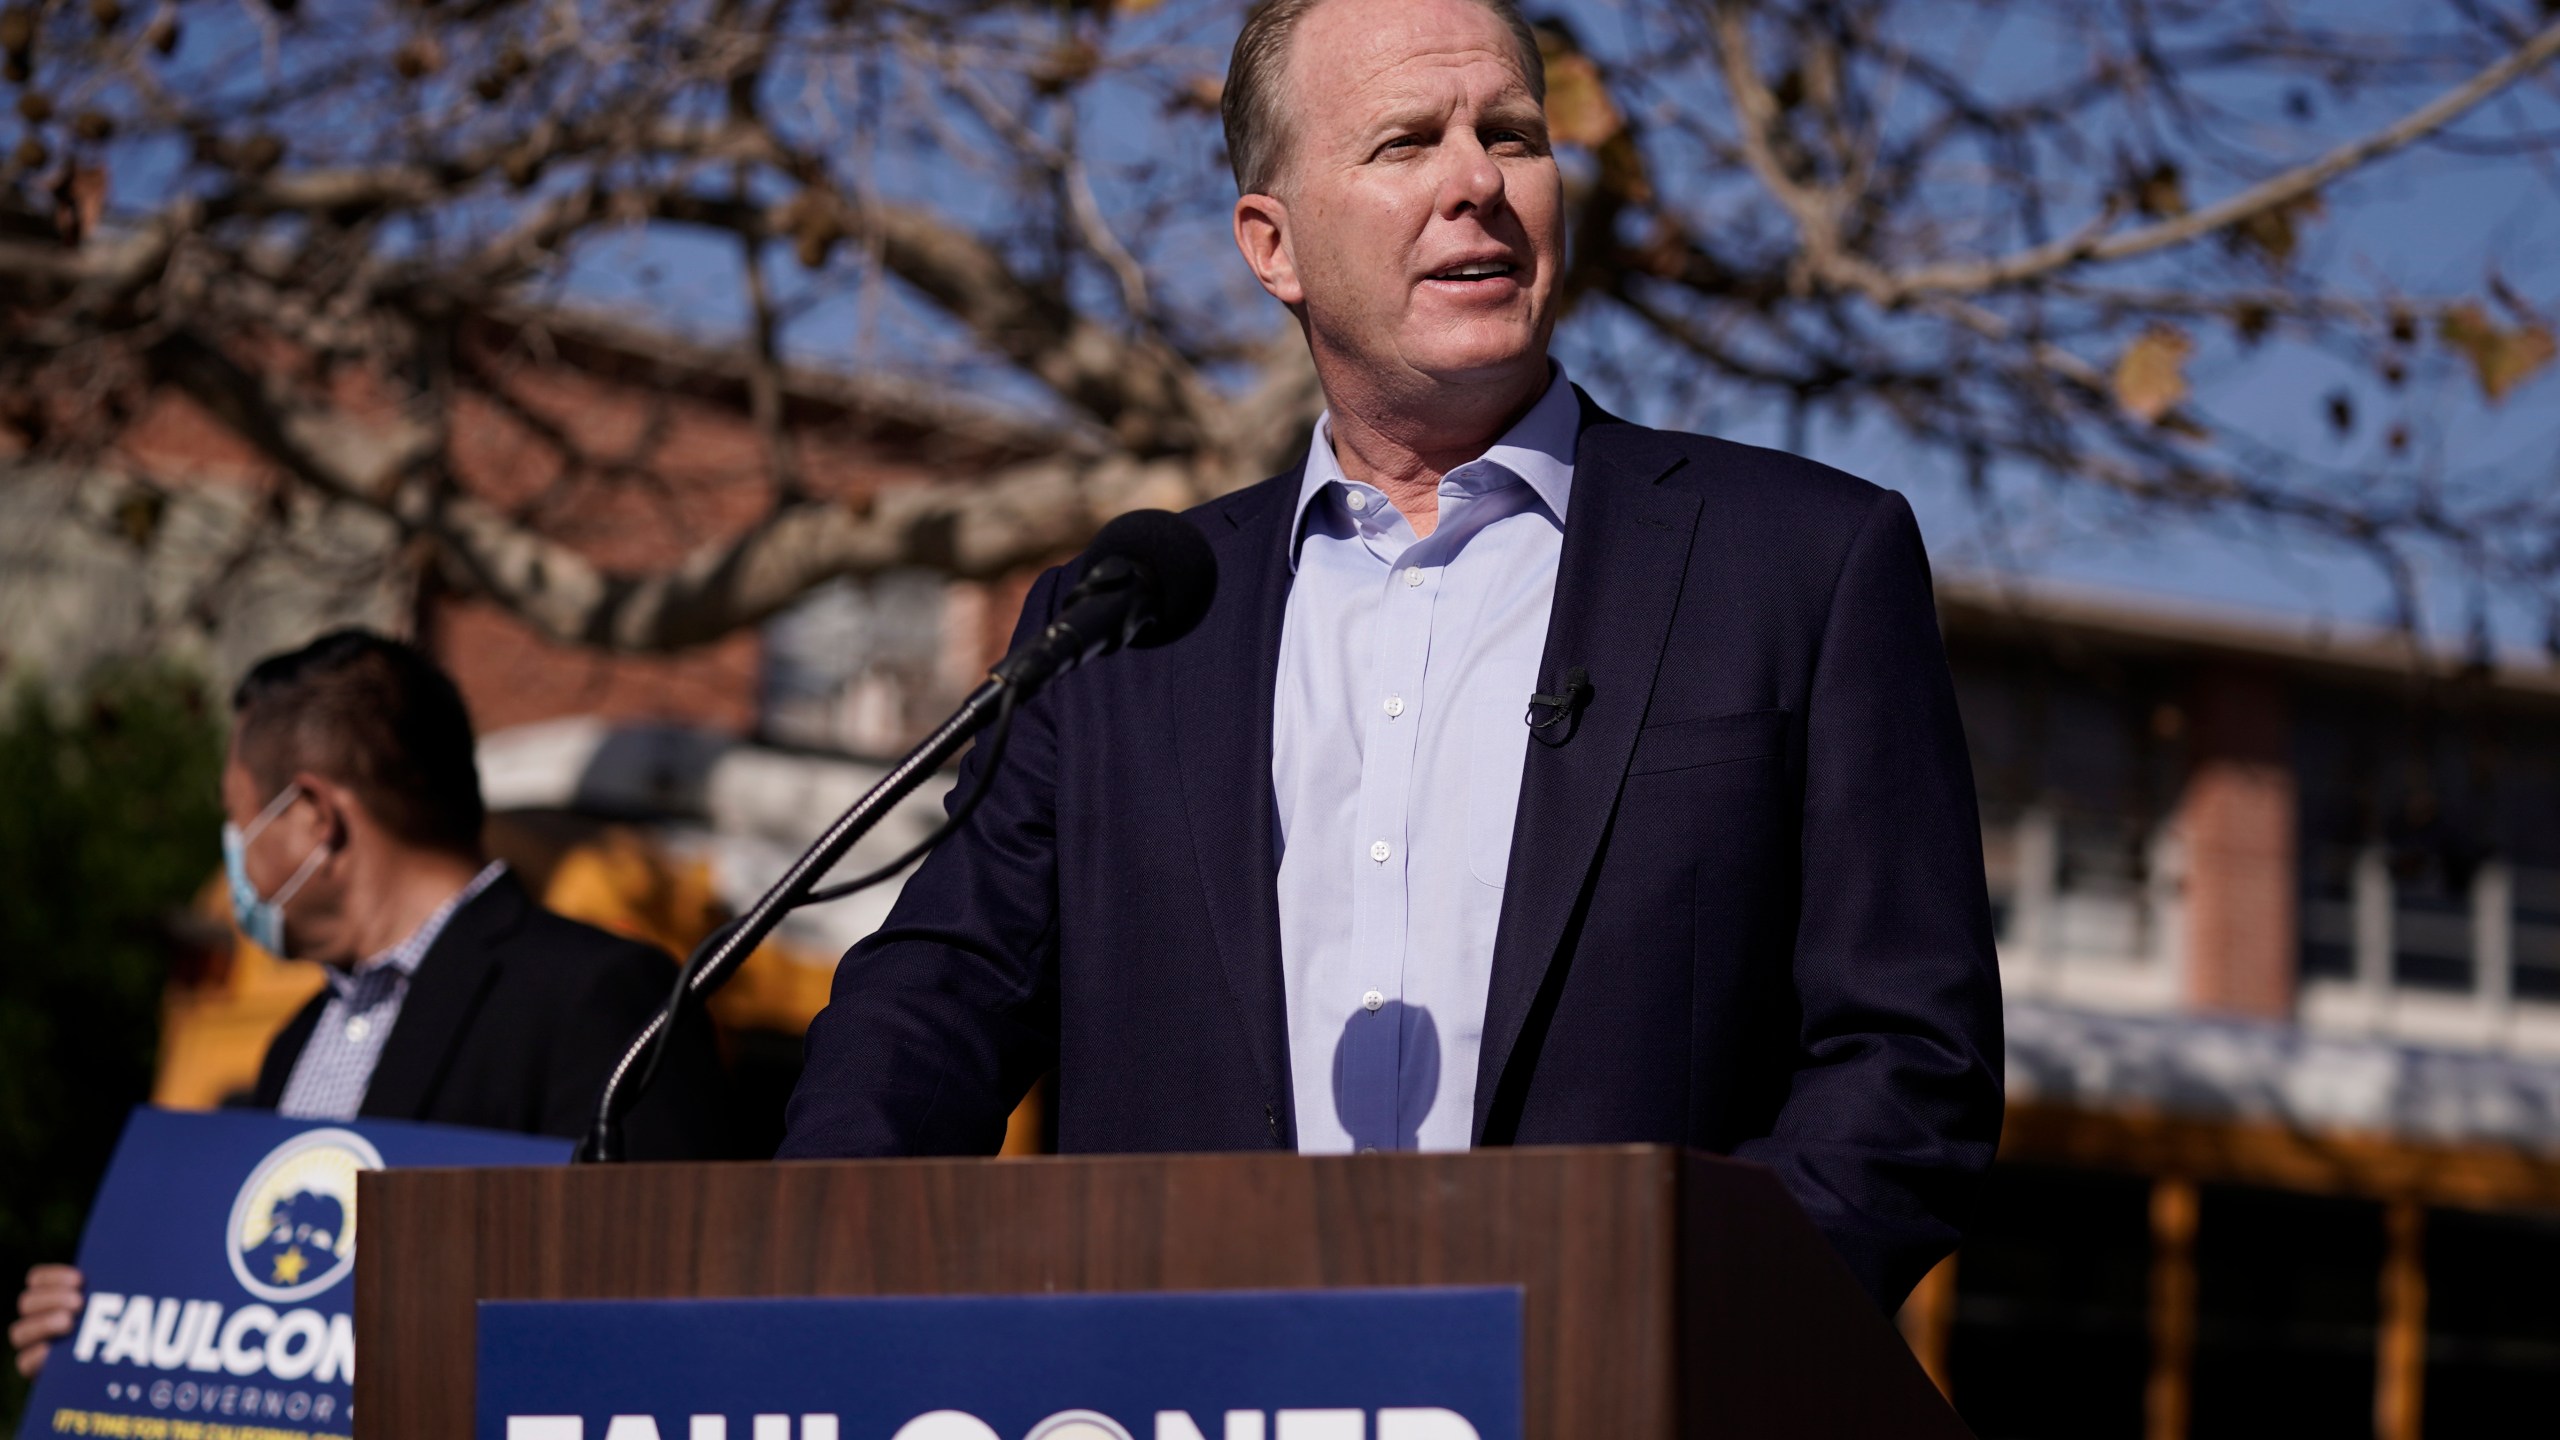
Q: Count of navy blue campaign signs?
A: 2